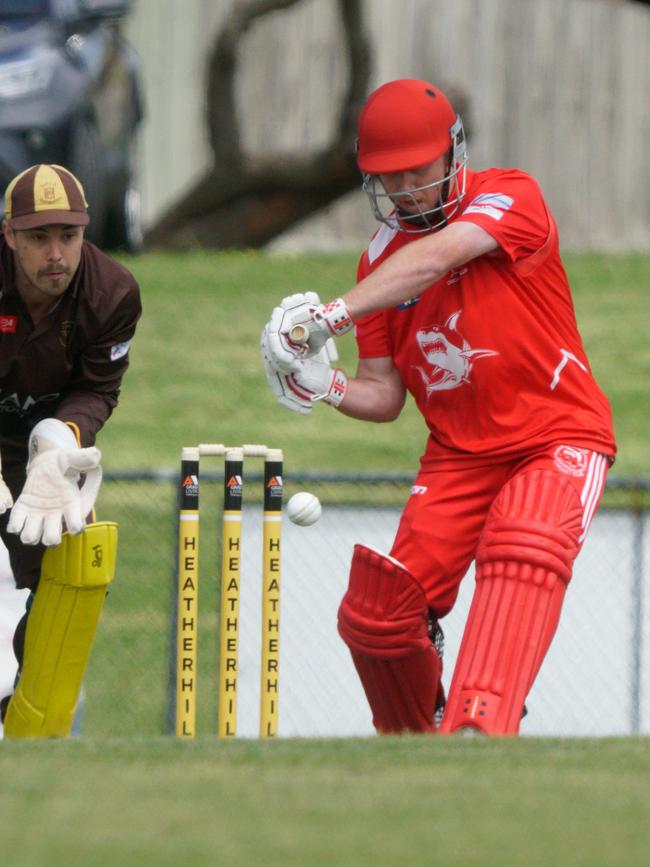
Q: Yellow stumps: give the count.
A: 3